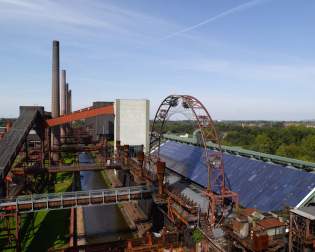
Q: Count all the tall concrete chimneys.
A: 4